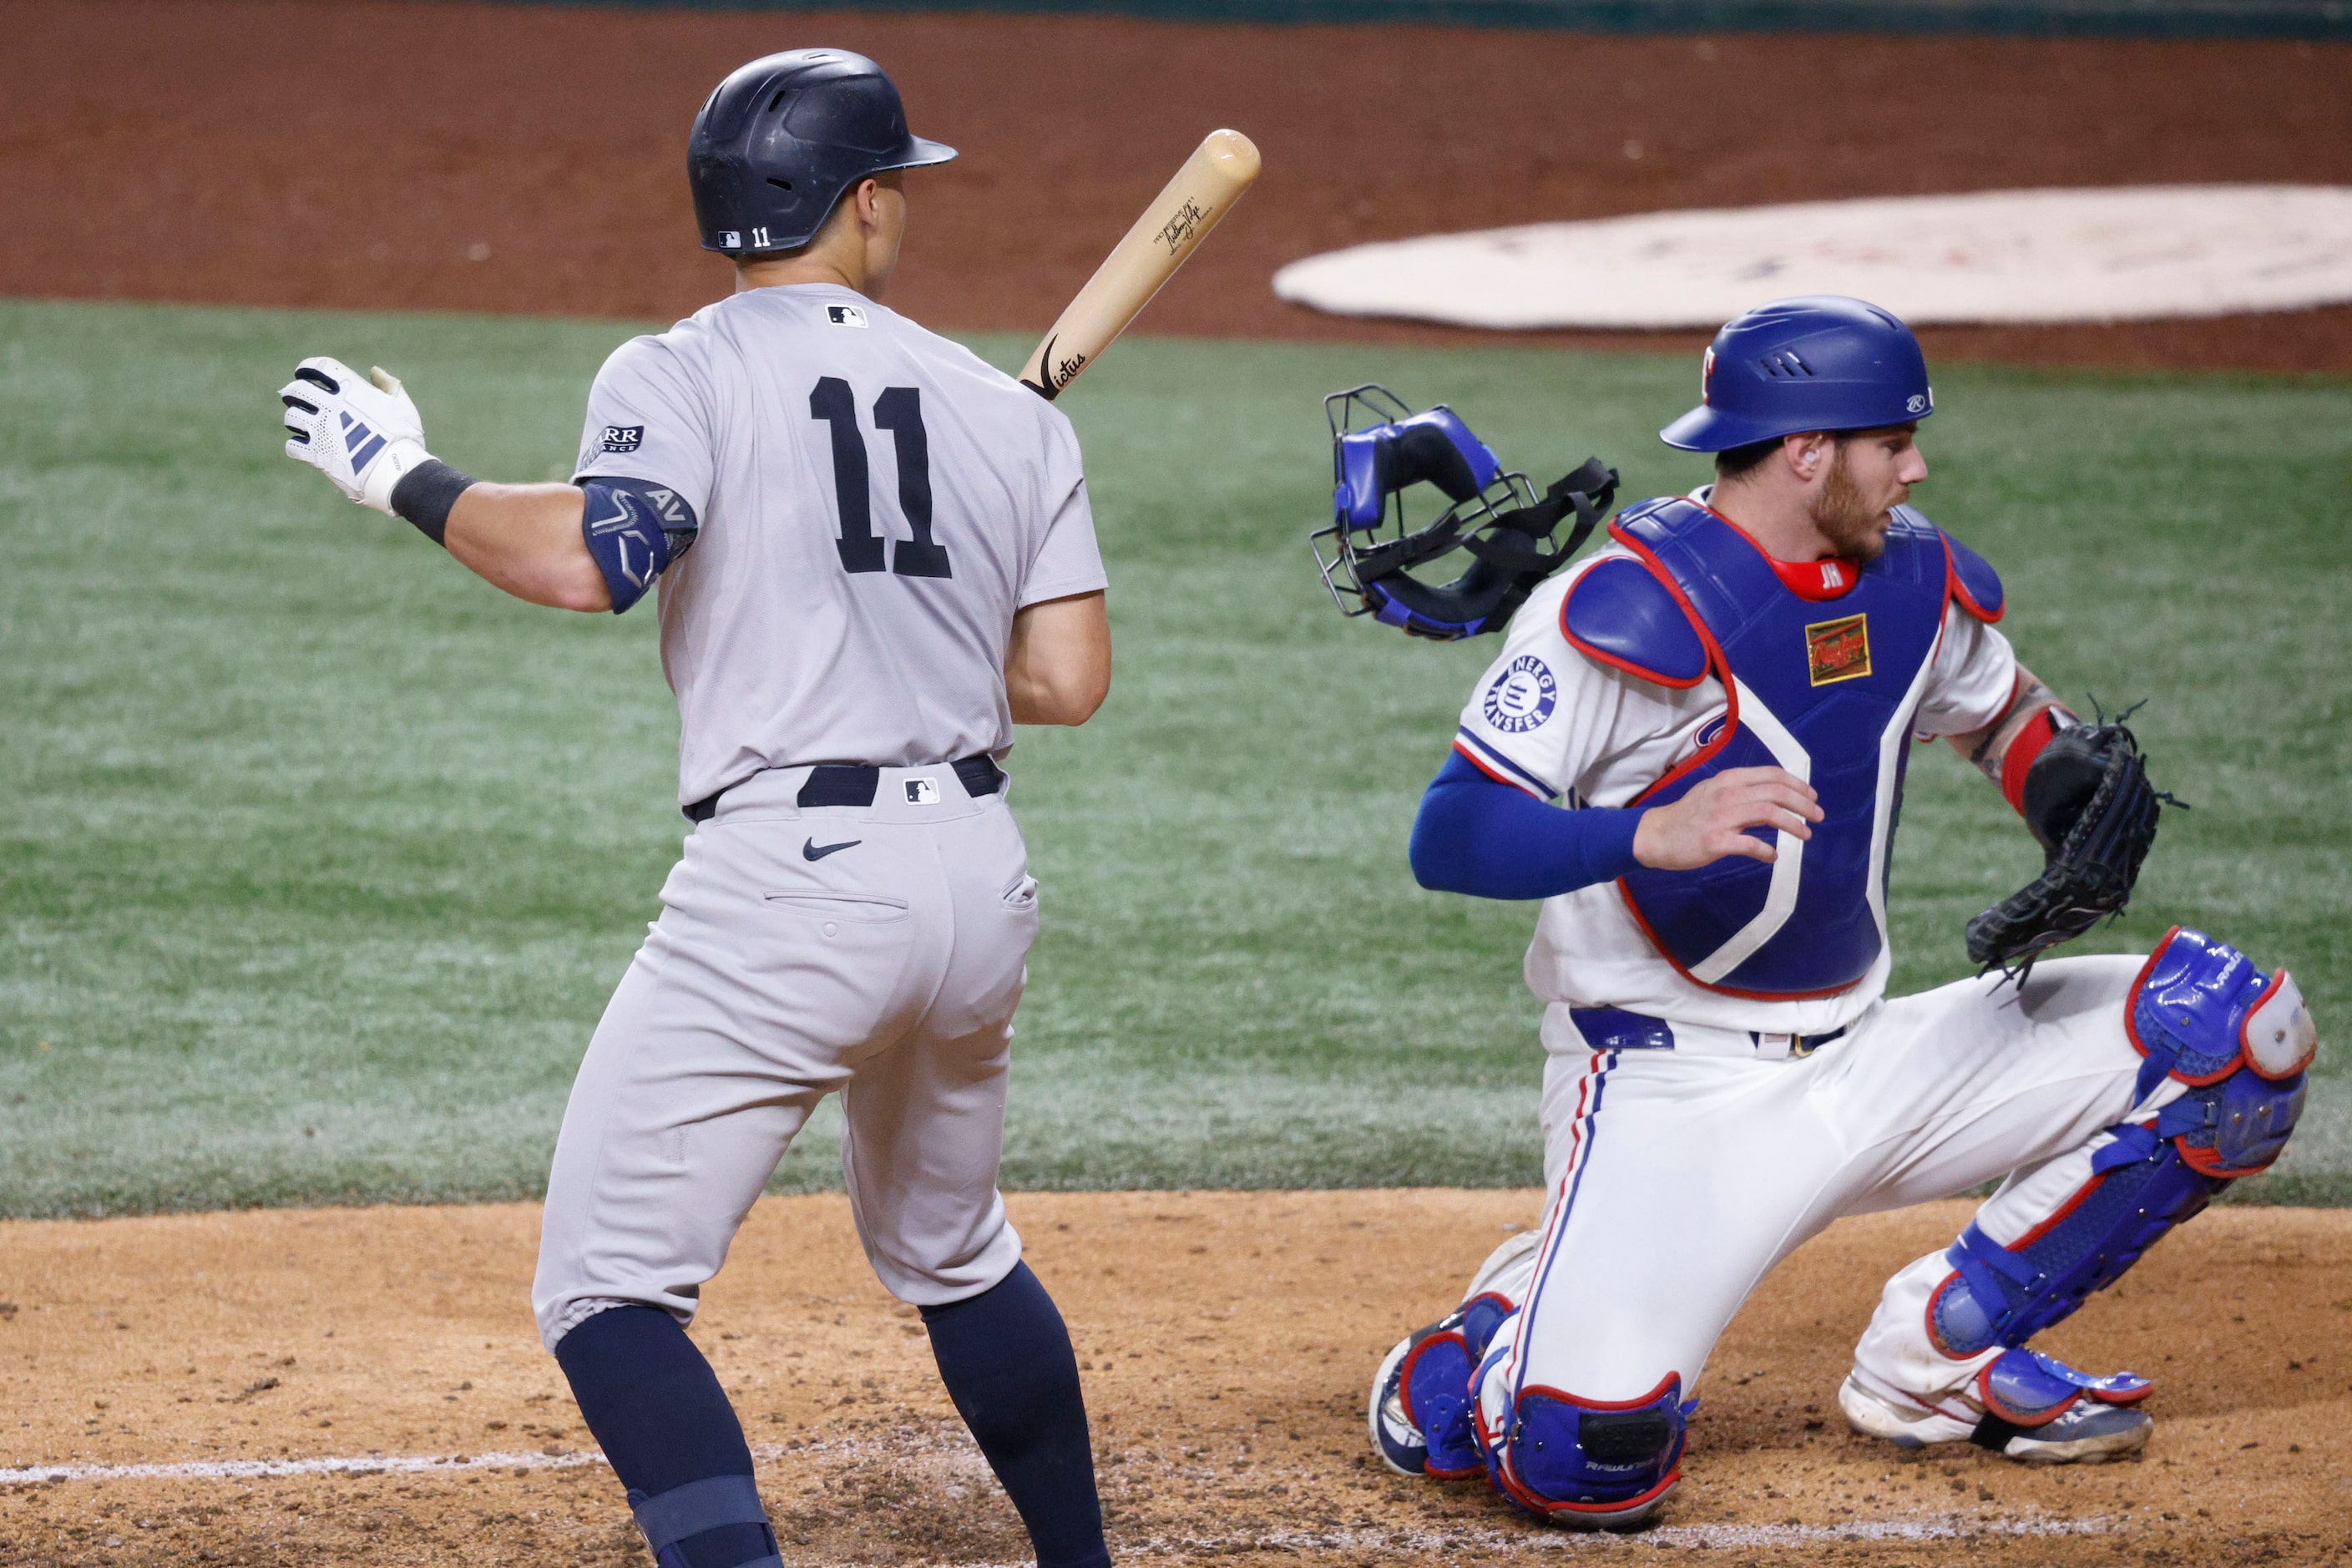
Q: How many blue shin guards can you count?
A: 2